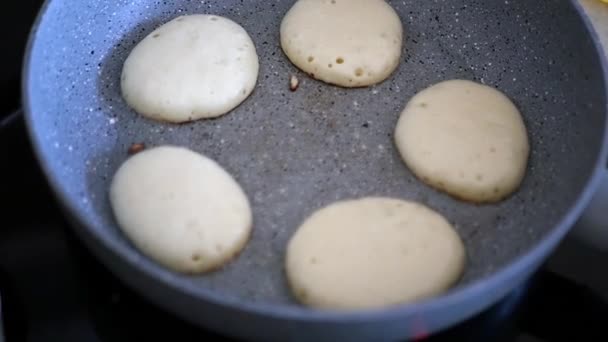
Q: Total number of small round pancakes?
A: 5